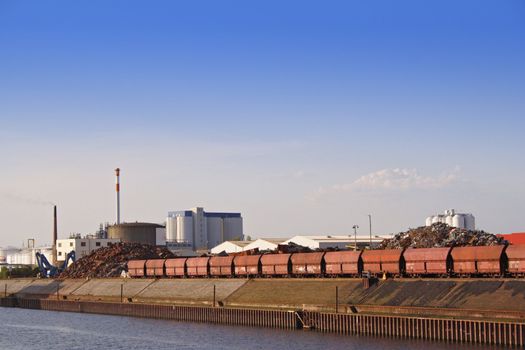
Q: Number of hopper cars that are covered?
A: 13